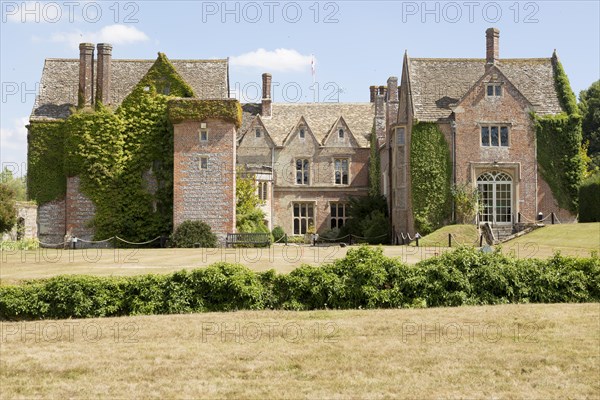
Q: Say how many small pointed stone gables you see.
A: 3